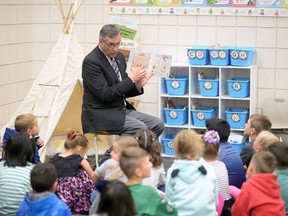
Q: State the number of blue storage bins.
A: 11